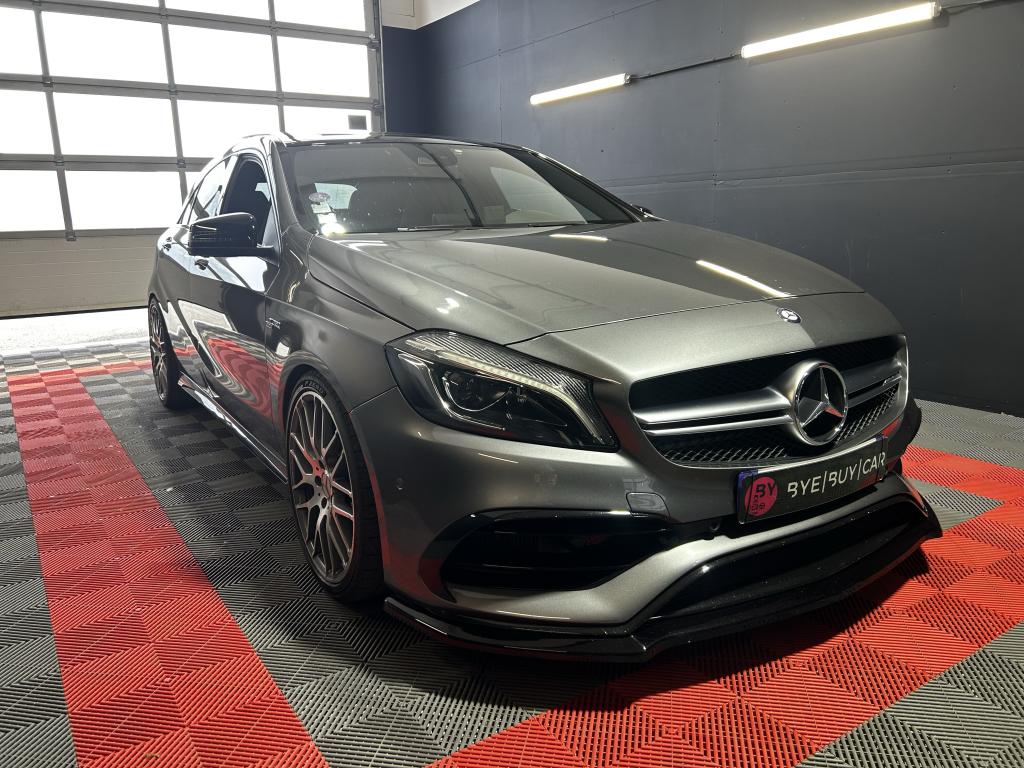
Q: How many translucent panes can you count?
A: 14